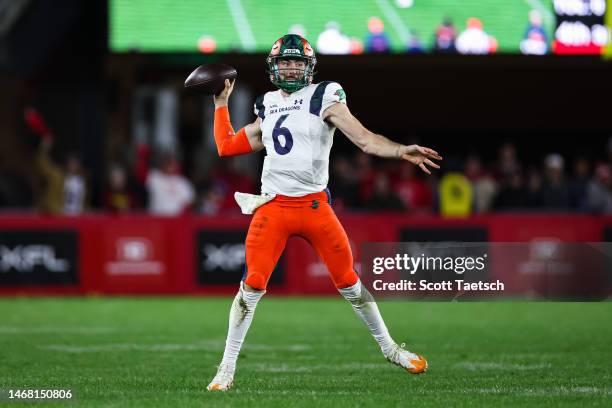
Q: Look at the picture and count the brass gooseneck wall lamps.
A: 0